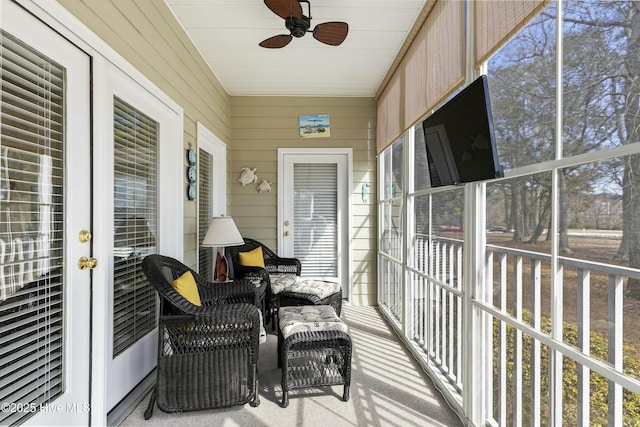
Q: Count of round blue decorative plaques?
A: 3